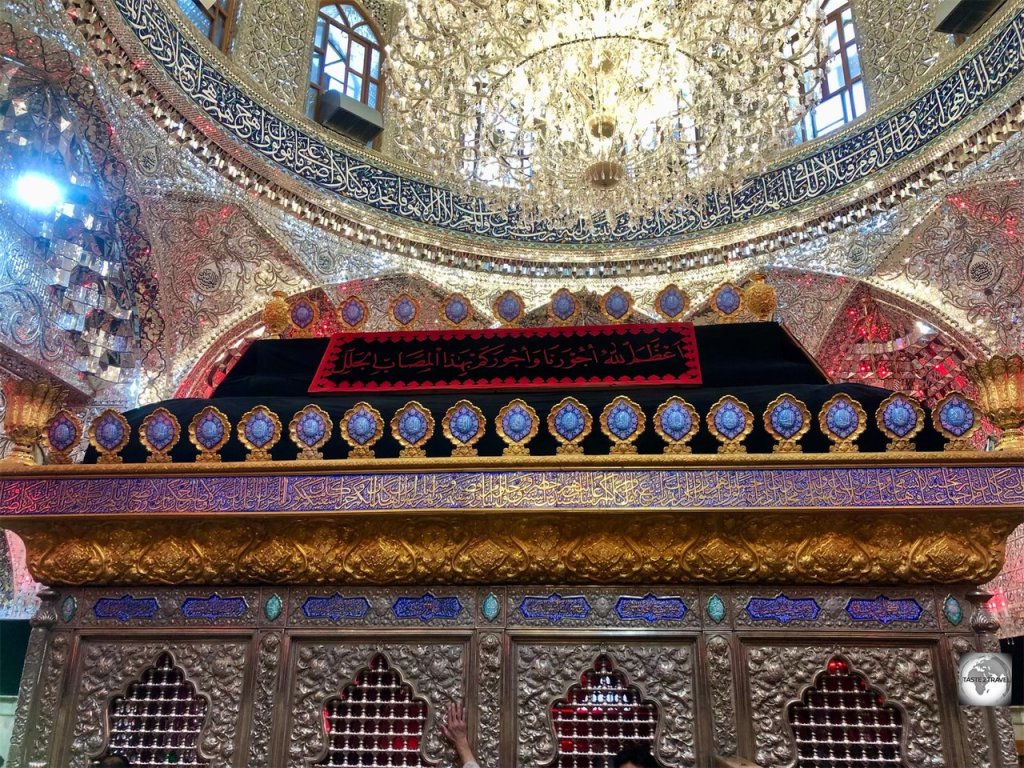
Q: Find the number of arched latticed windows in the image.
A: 4